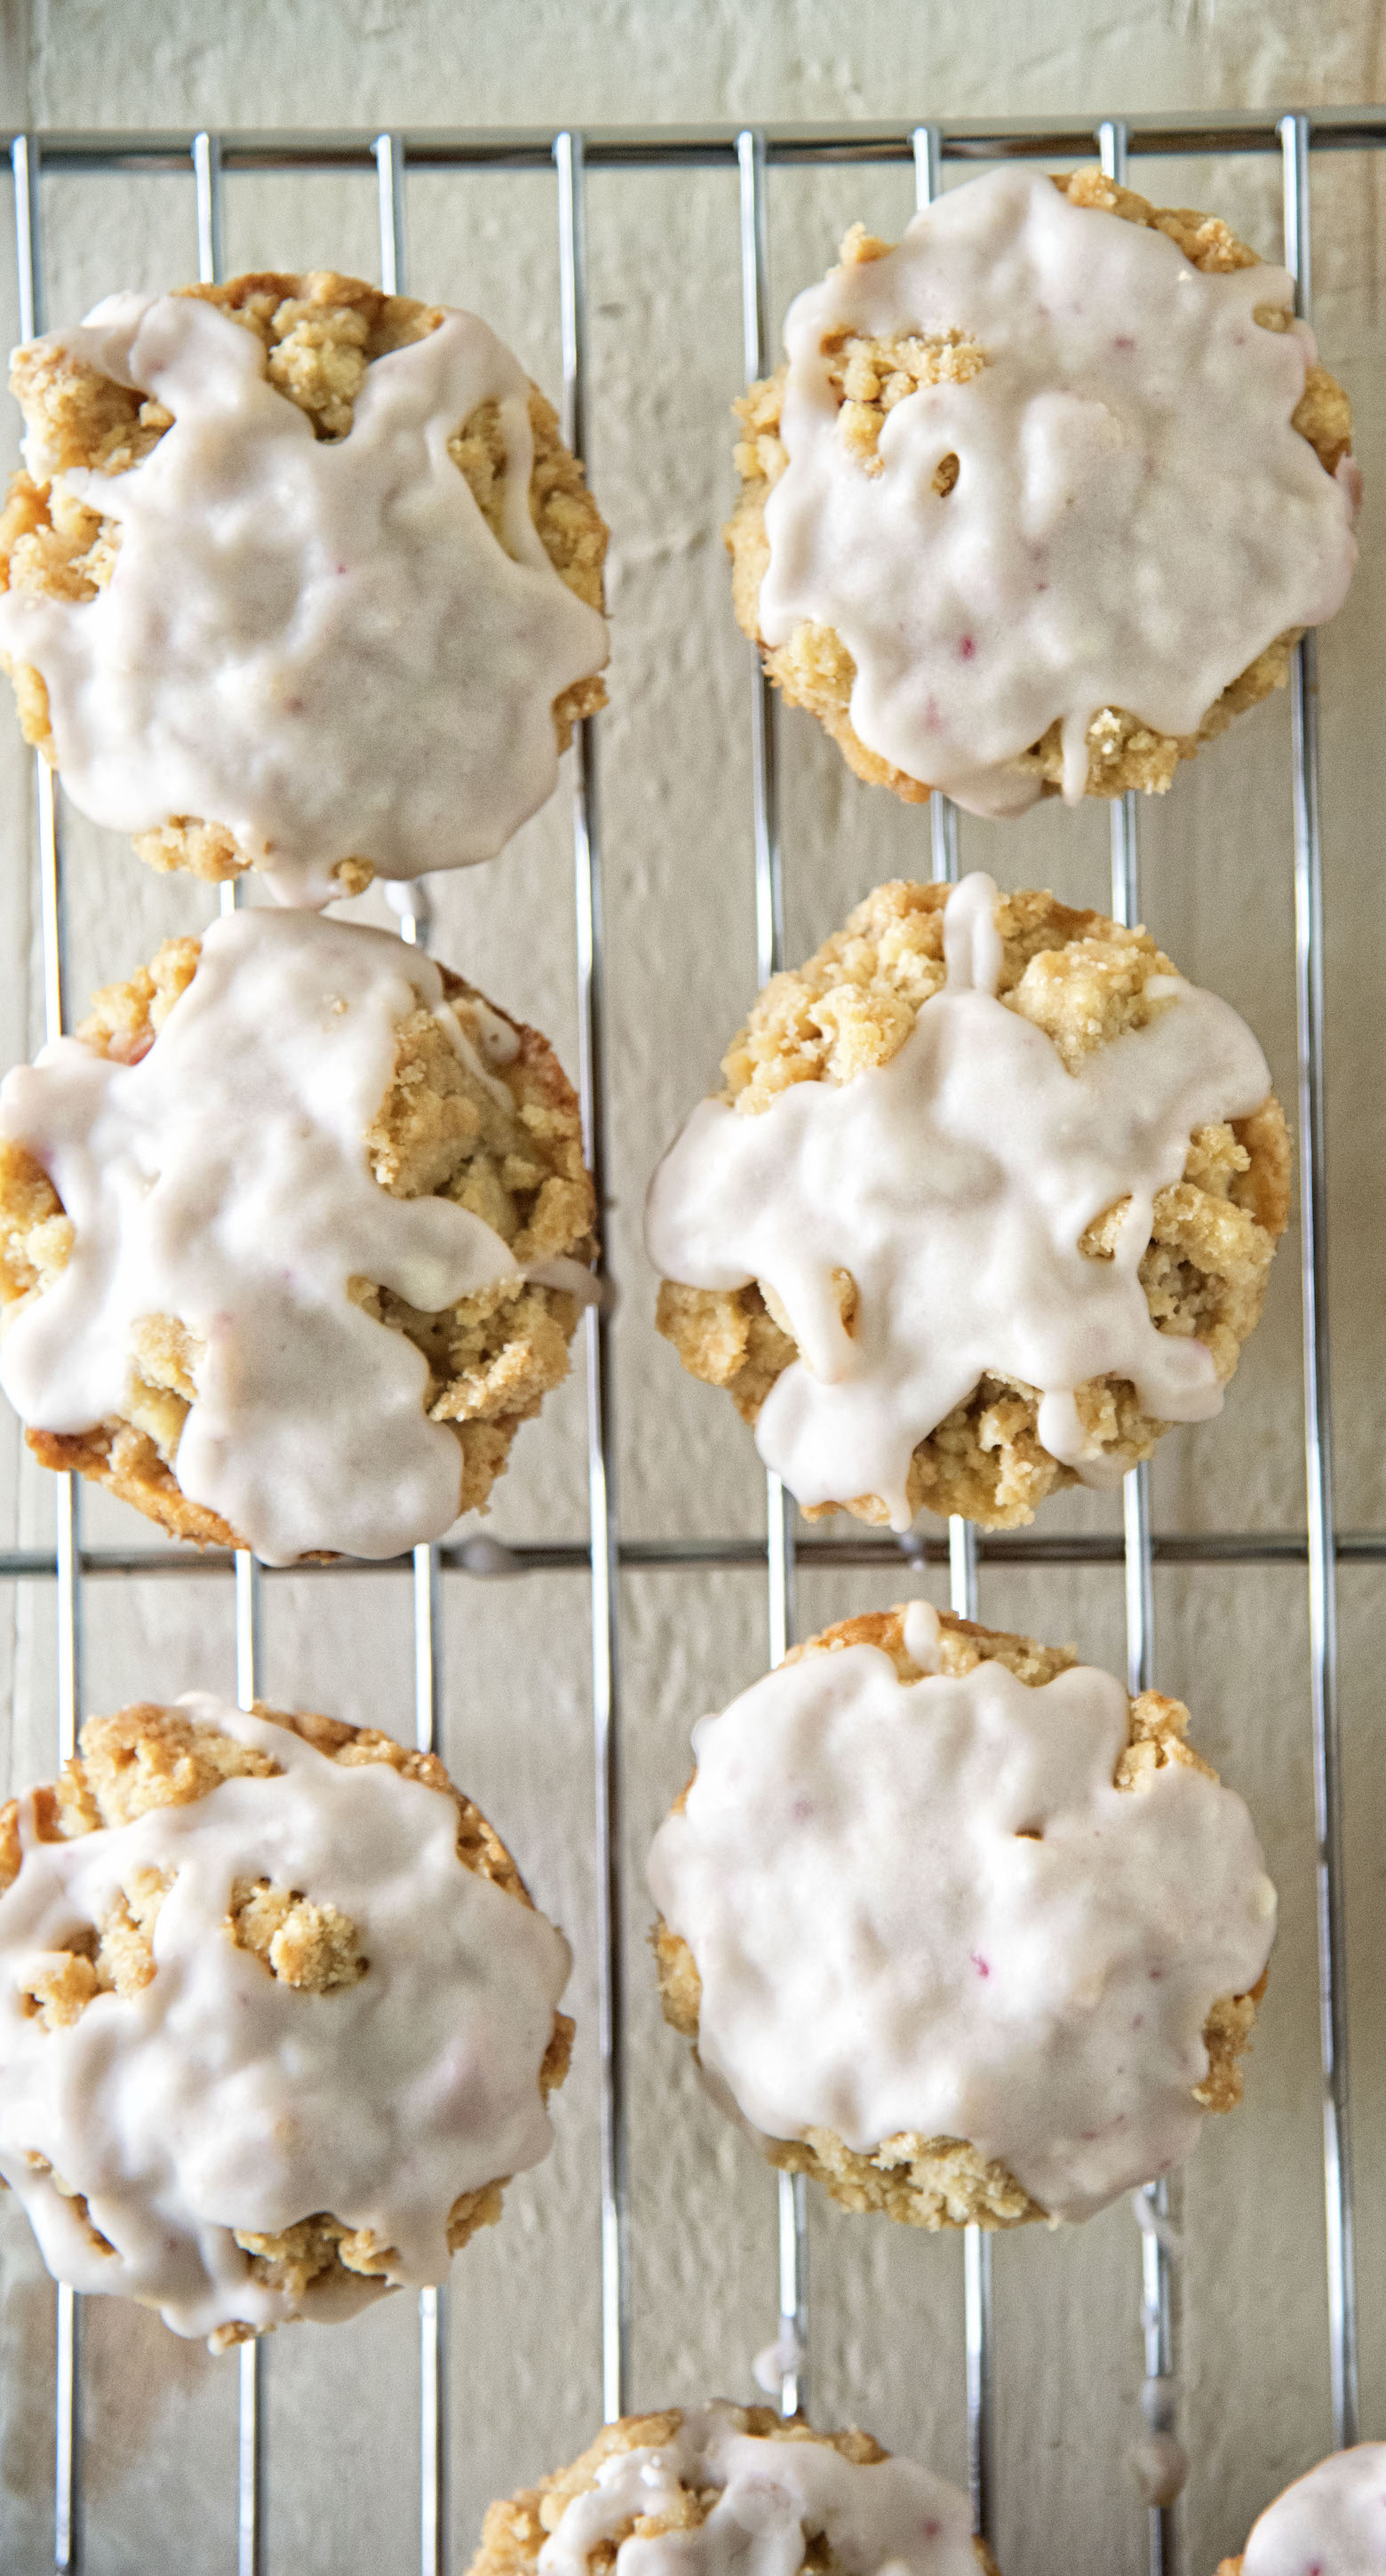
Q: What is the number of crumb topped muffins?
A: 8